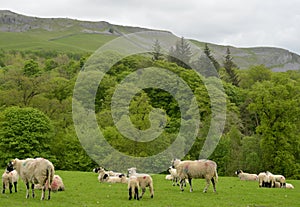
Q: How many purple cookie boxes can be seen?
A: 0